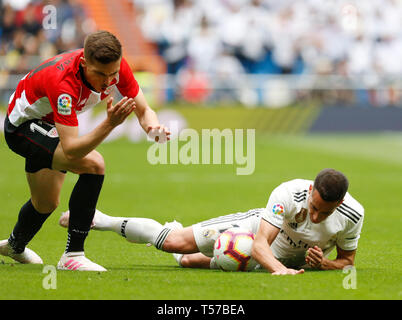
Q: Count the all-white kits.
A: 1